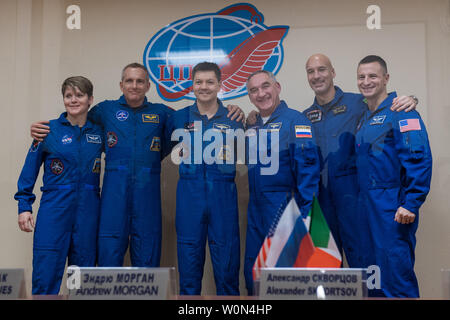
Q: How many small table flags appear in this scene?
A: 3